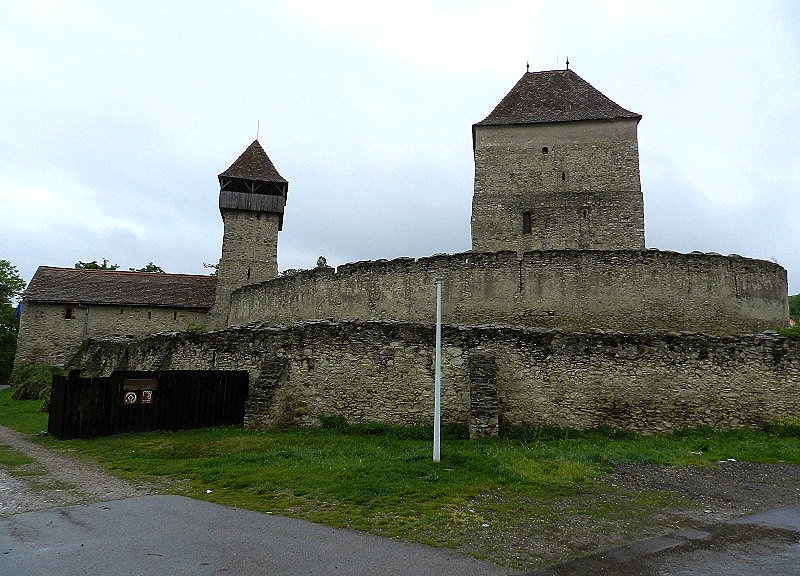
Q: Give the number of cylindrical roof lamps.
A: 0